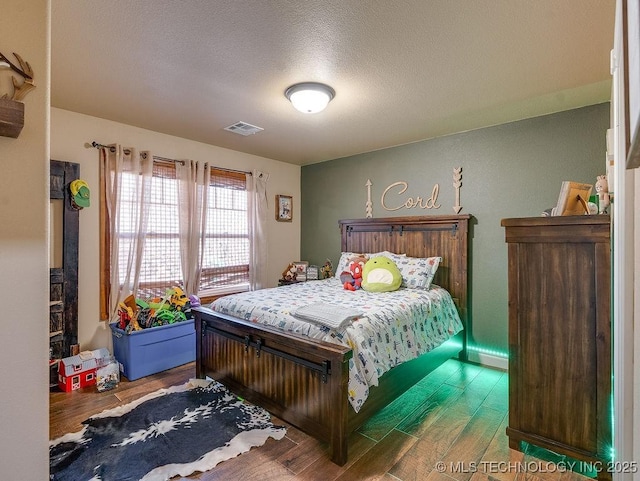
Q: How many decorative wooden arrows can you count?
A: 2